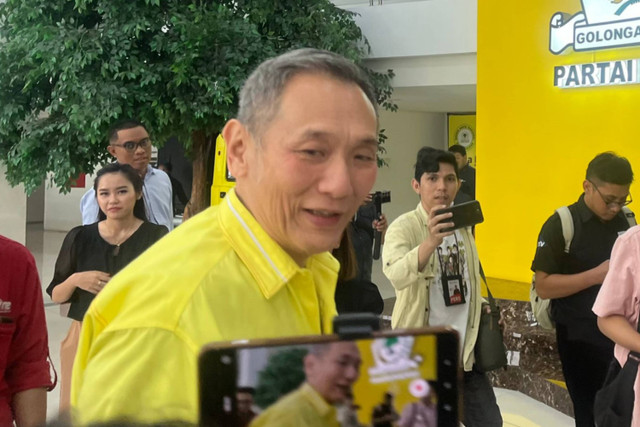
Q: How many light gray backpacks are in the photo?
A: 1